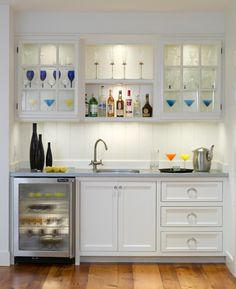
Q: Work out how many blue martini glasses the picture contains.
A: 4